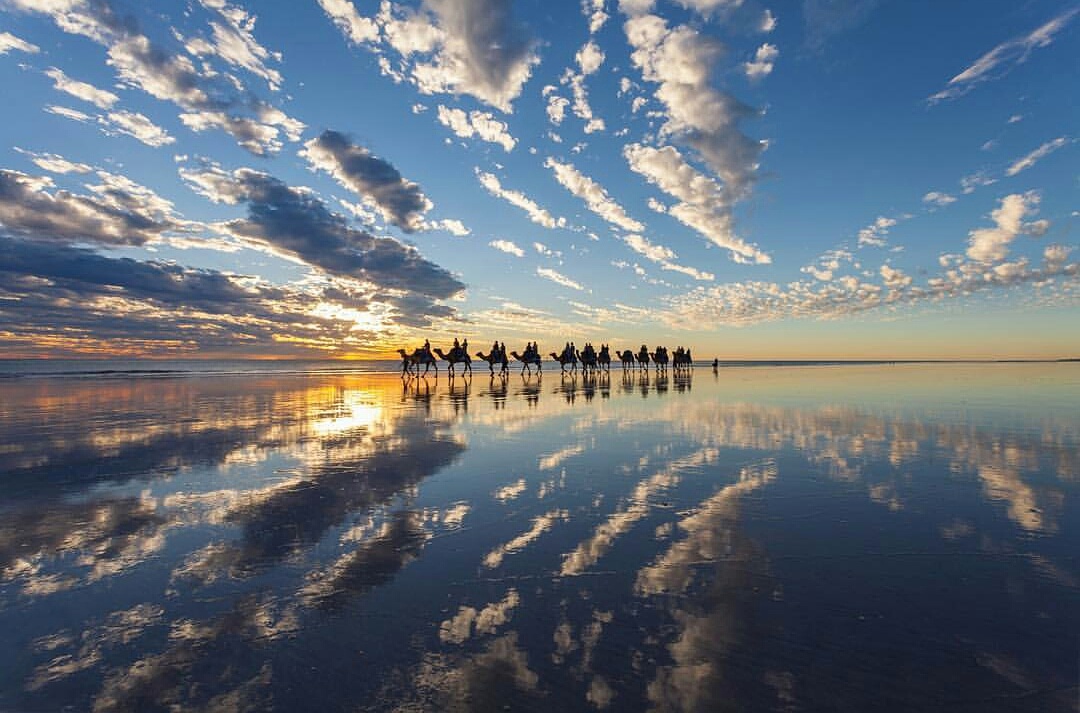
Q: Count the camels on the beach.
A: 11